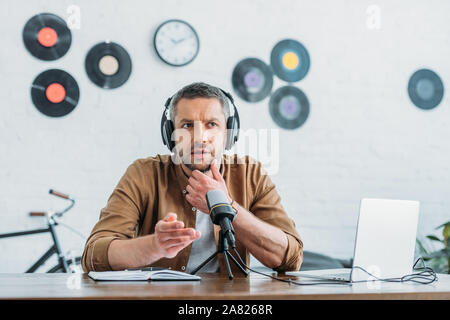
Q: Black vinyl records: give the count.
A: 7